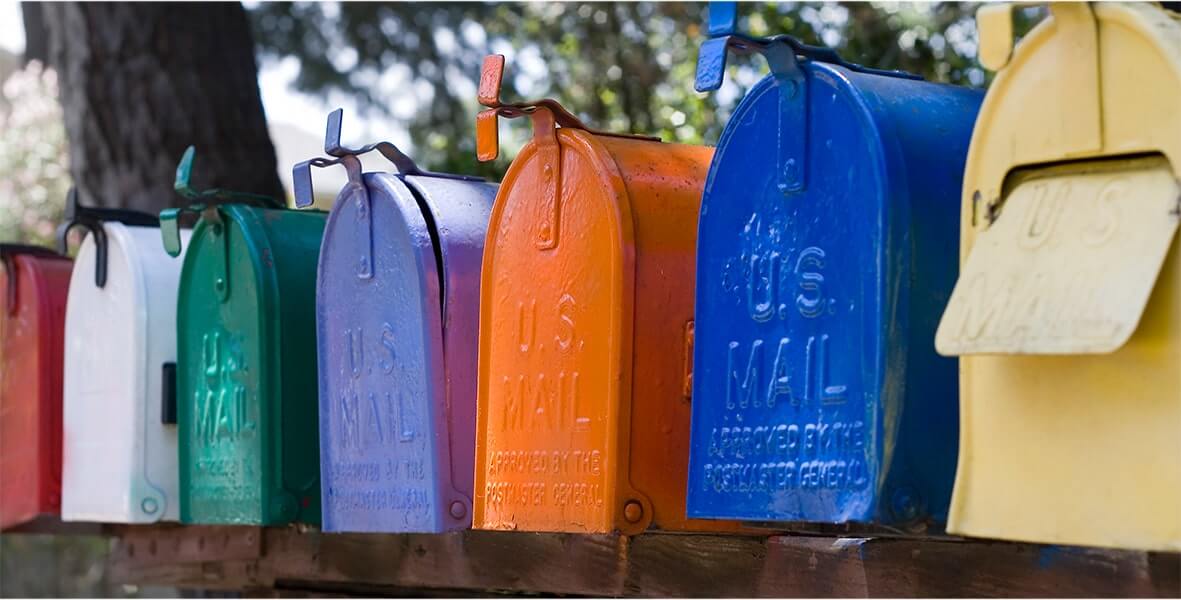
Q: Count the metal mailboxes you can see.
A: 7